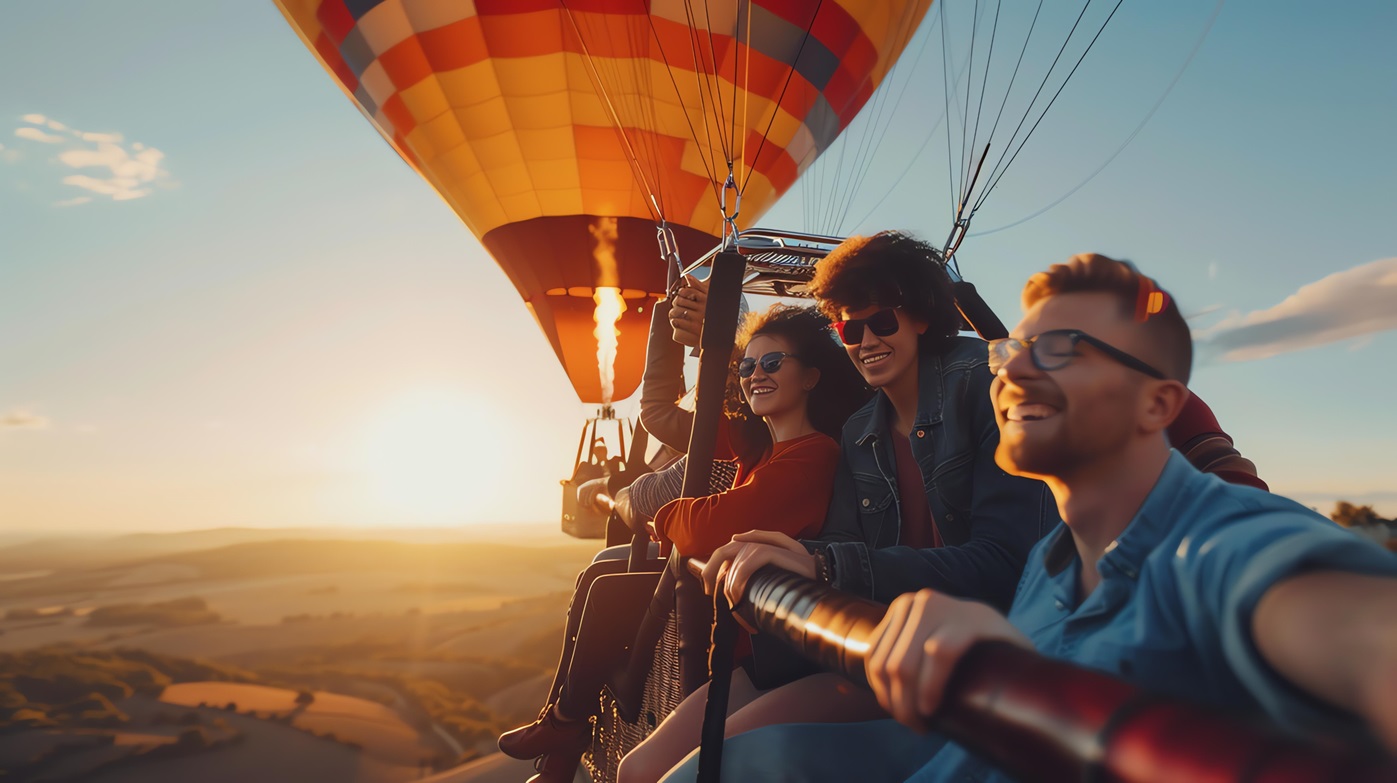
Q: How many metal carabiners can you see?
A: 3